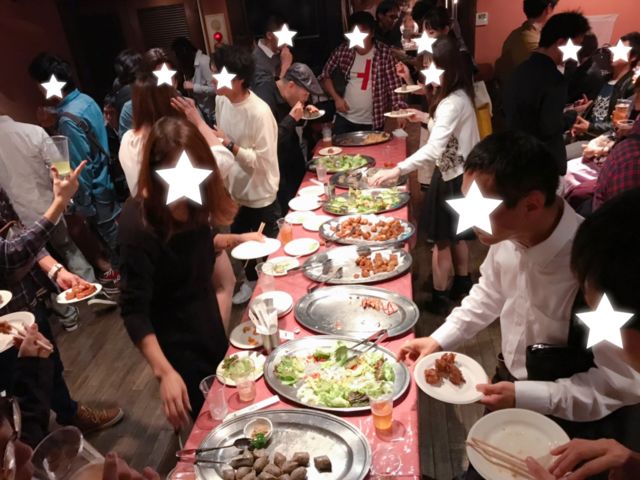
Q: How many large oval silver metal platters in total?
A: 9